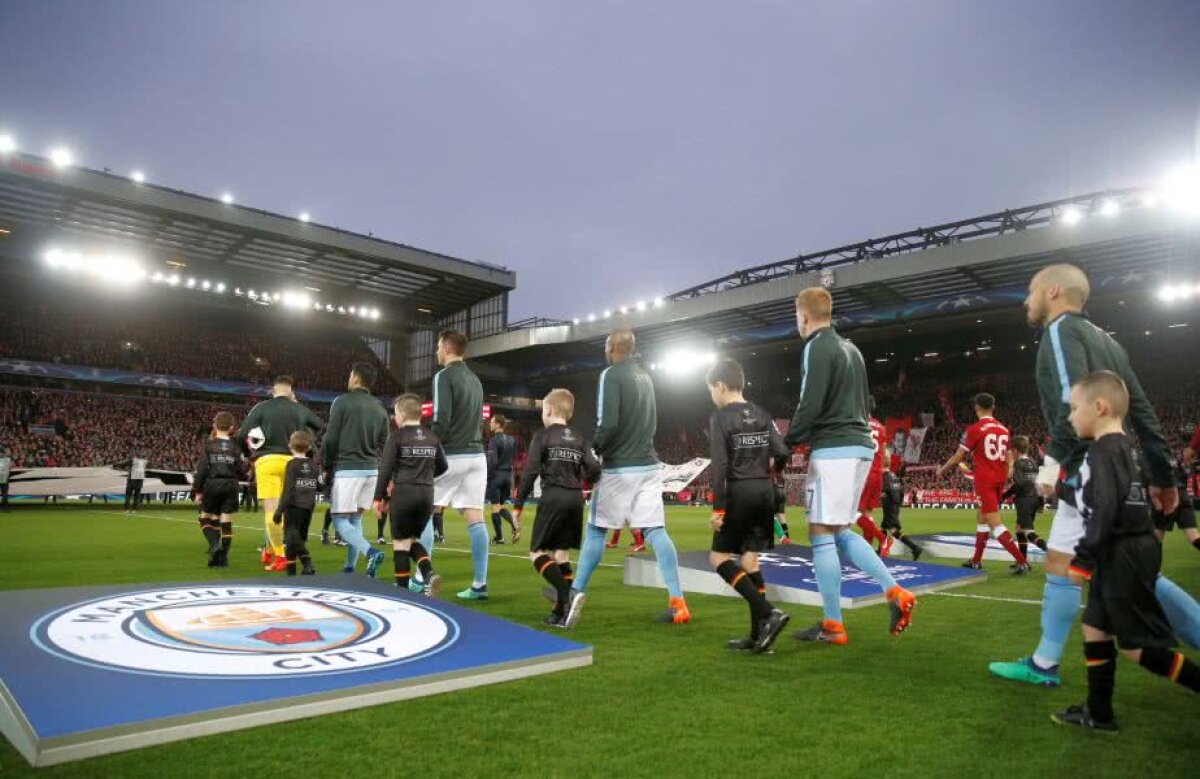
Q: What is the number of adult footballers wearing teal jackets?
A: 6